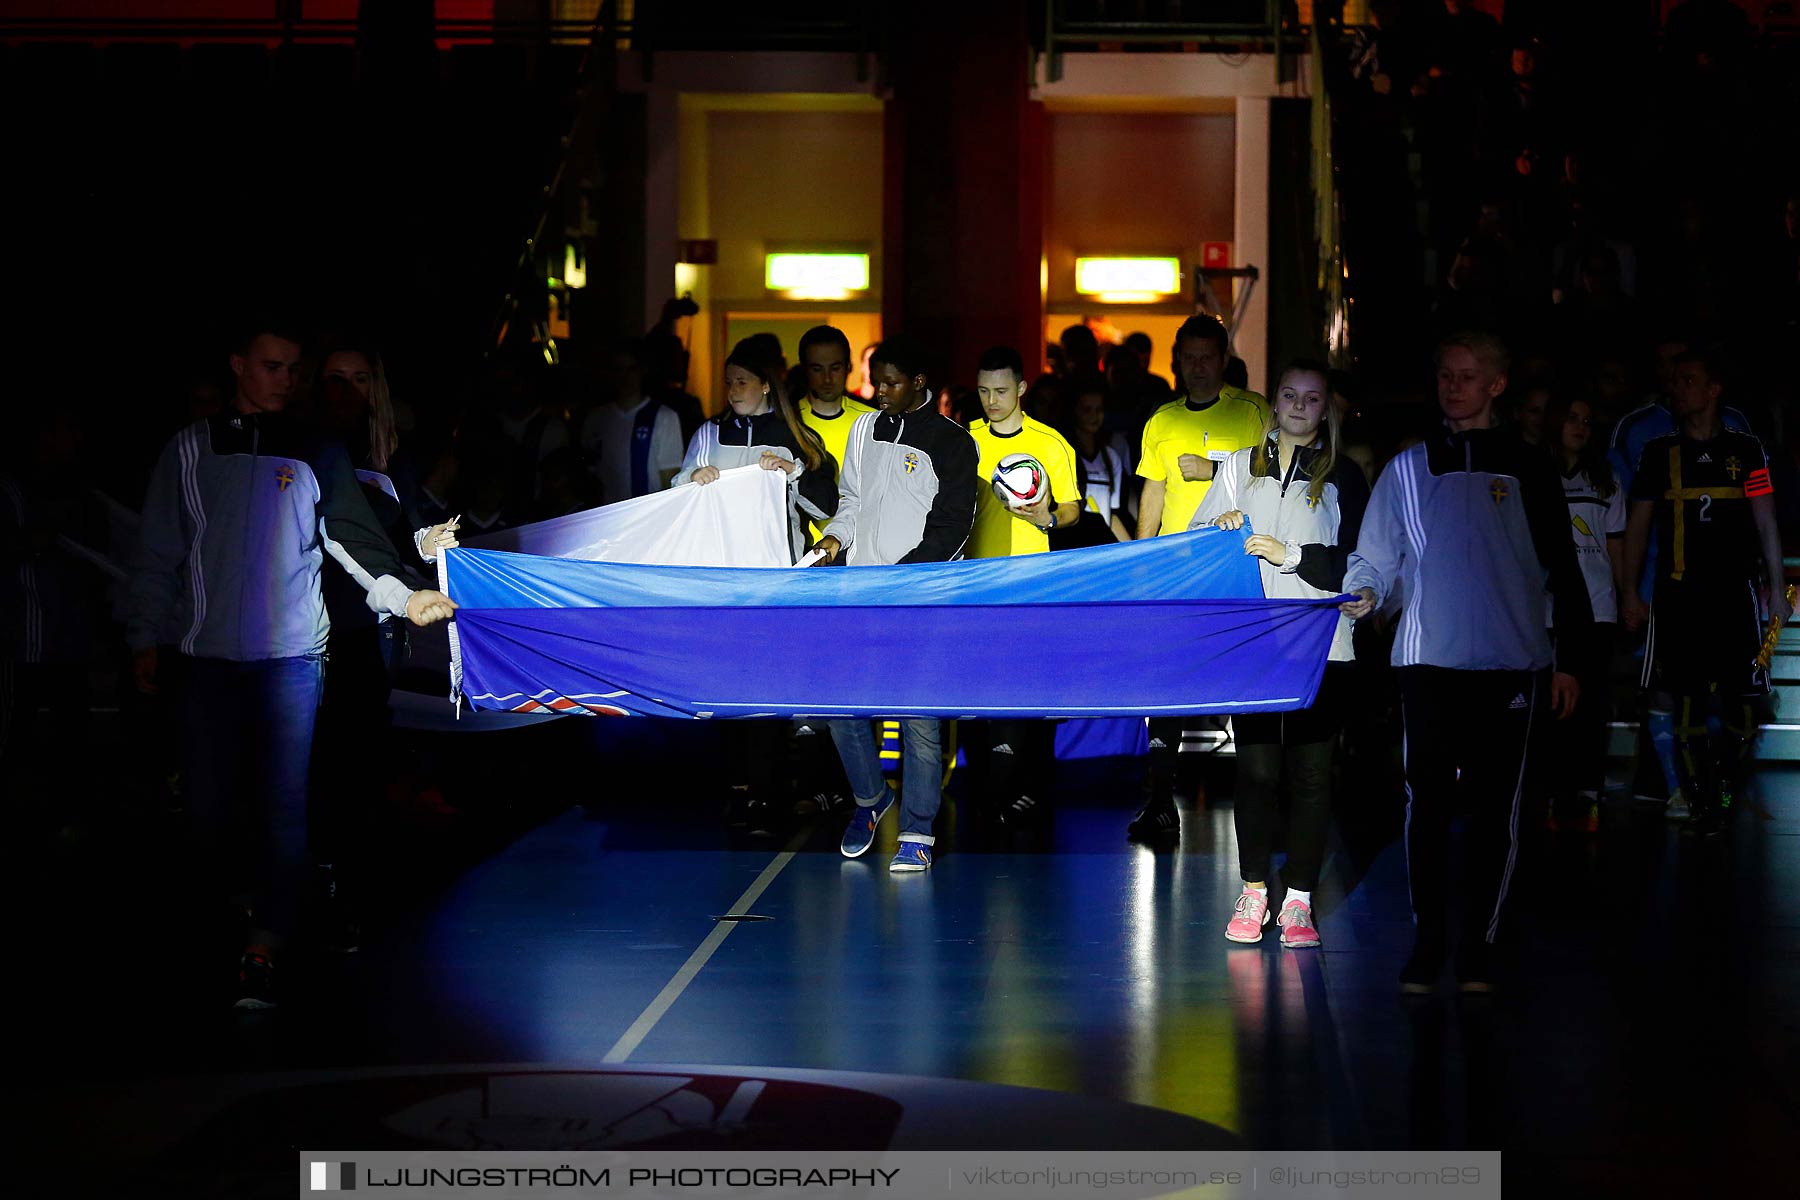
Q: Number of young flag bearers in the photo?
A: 6